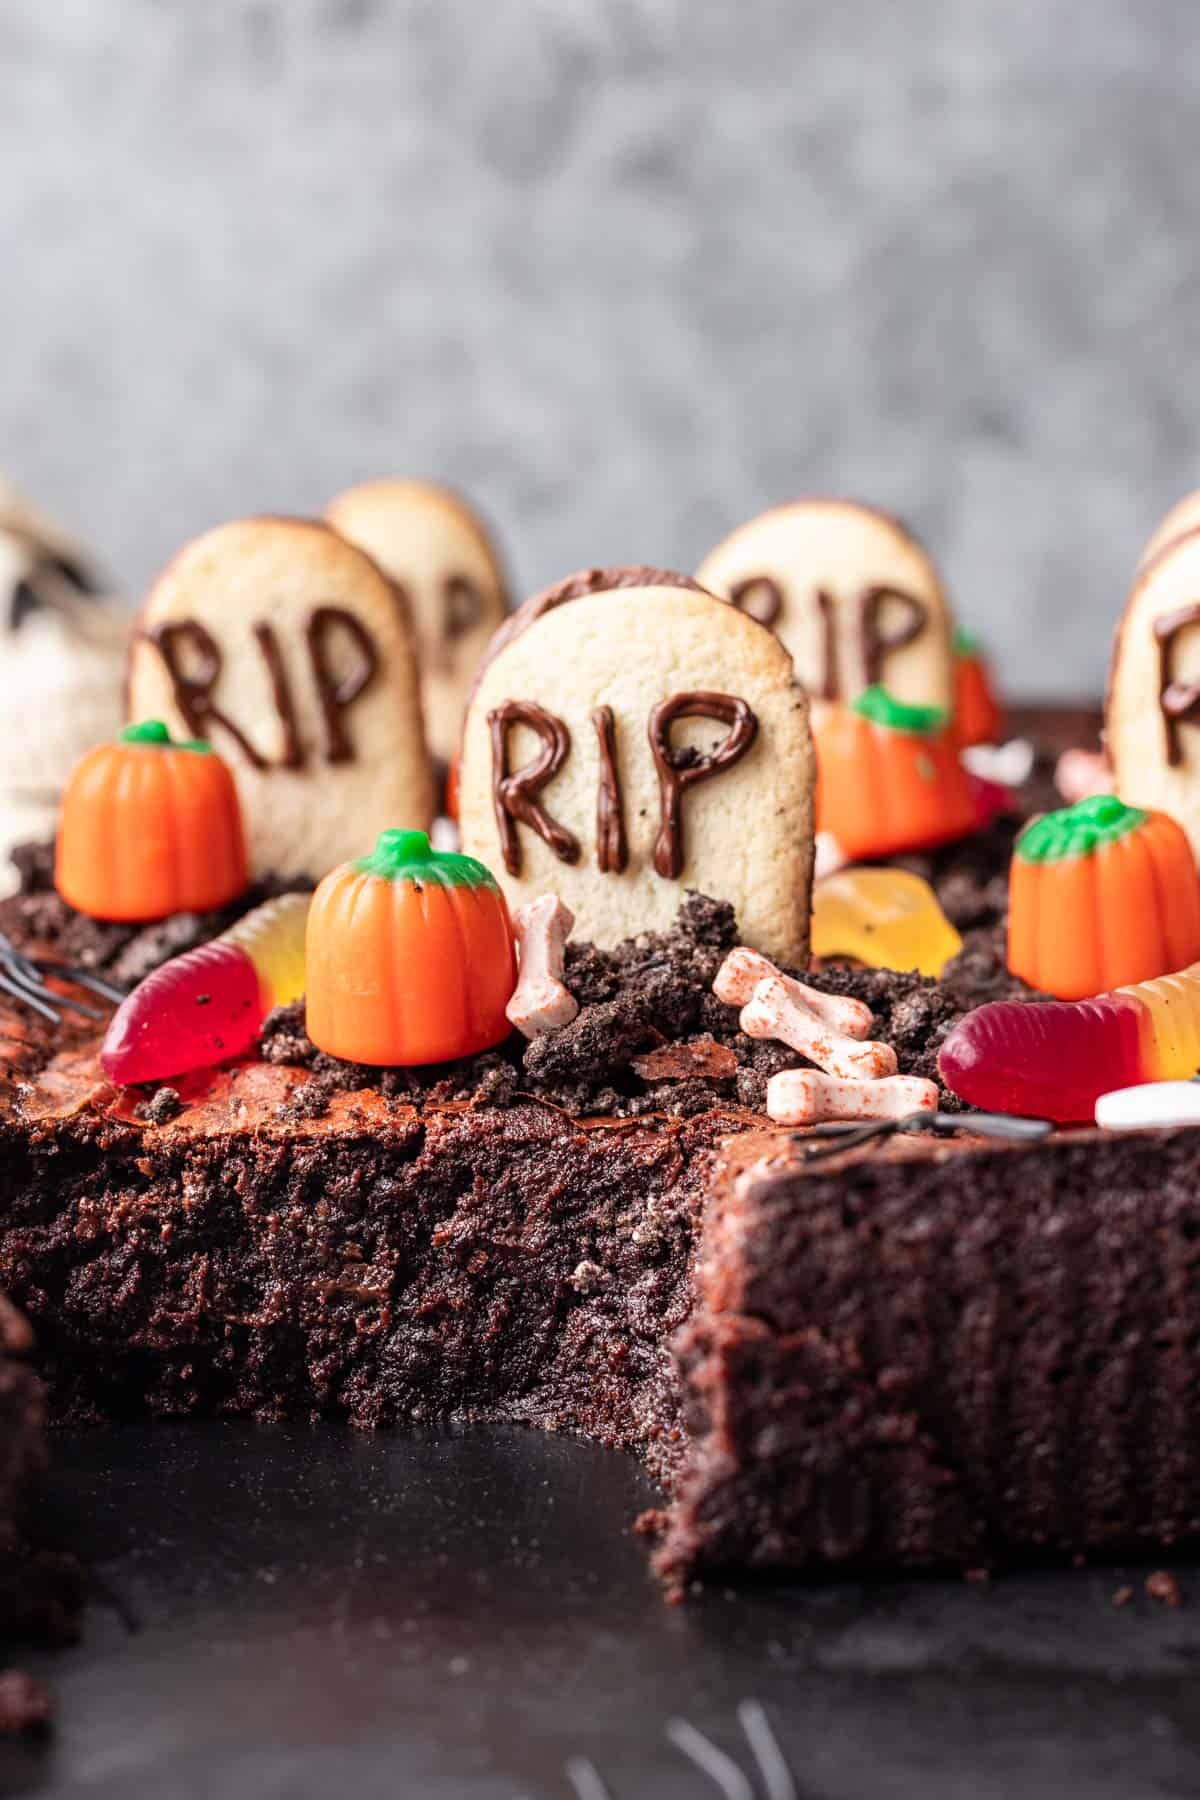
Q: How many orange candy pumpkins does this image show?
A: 5